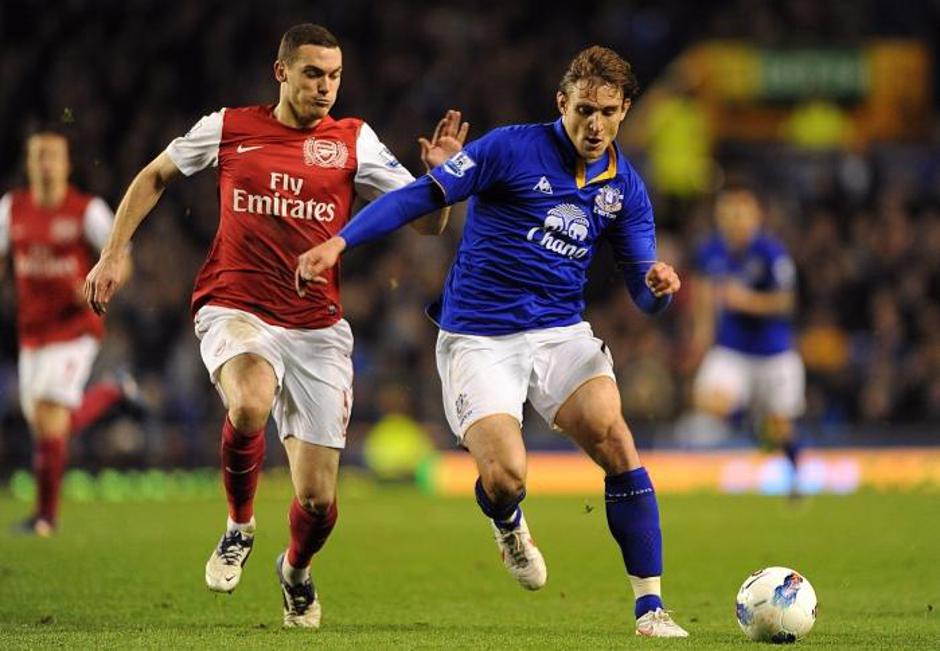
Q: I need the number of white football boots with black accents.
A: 2